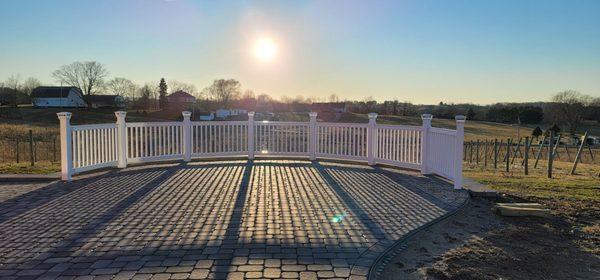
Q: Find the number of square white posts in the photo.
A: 8